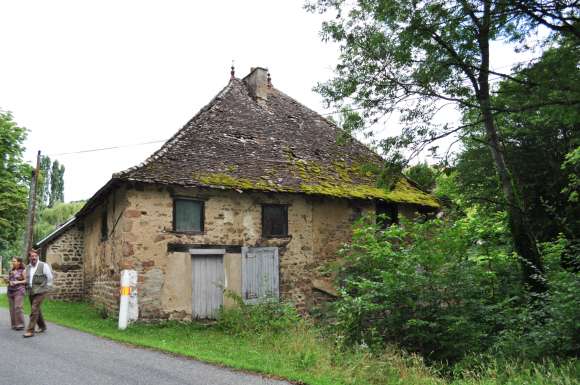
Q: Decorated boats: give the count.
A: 0